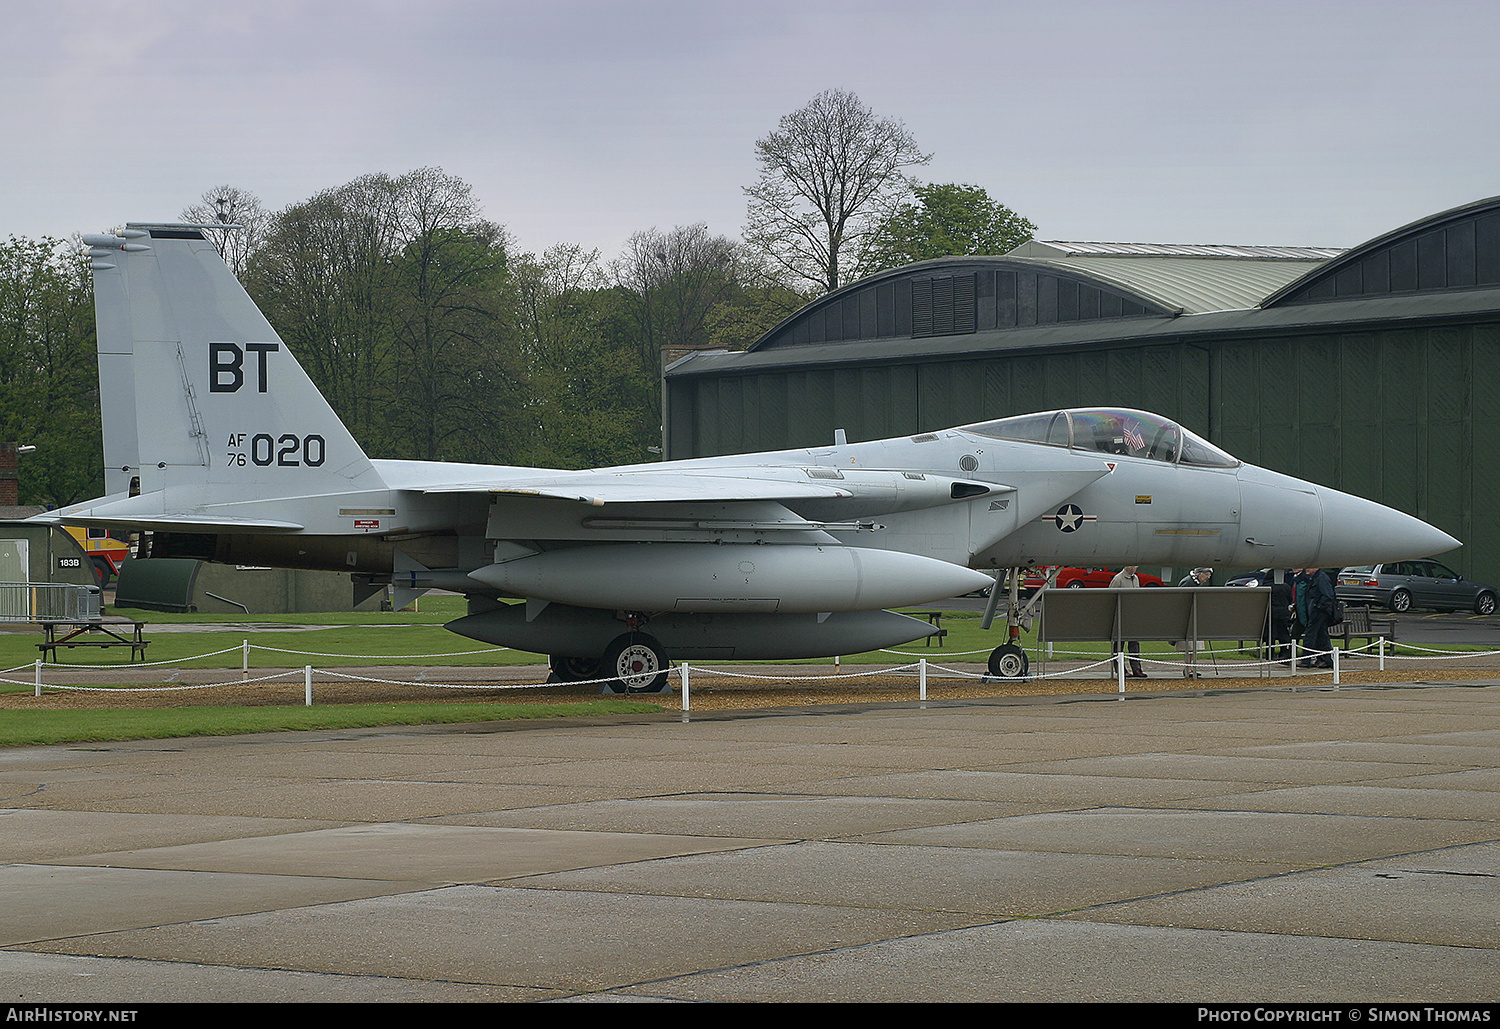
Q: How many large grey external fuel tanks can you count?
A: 2